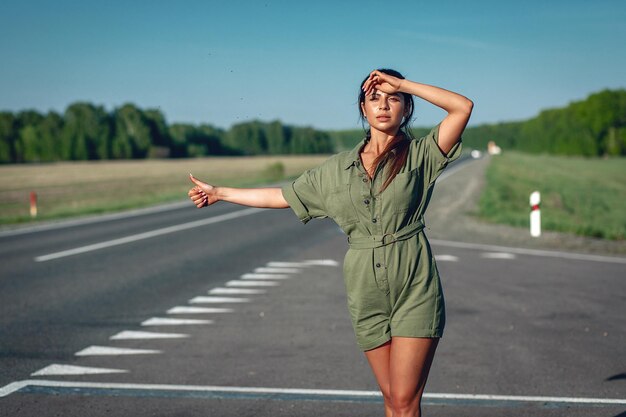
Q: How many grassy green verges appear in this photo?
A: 2